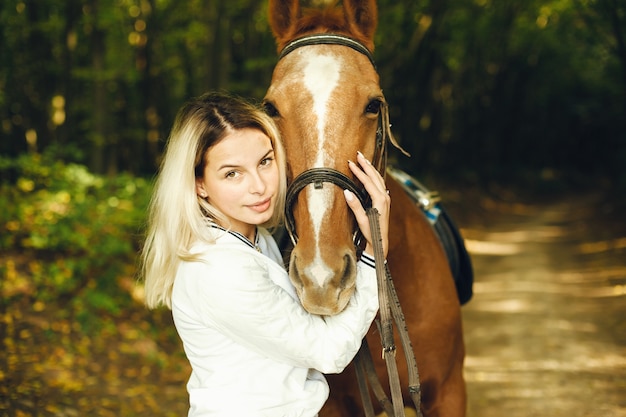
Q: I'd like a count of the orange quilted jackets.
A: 0